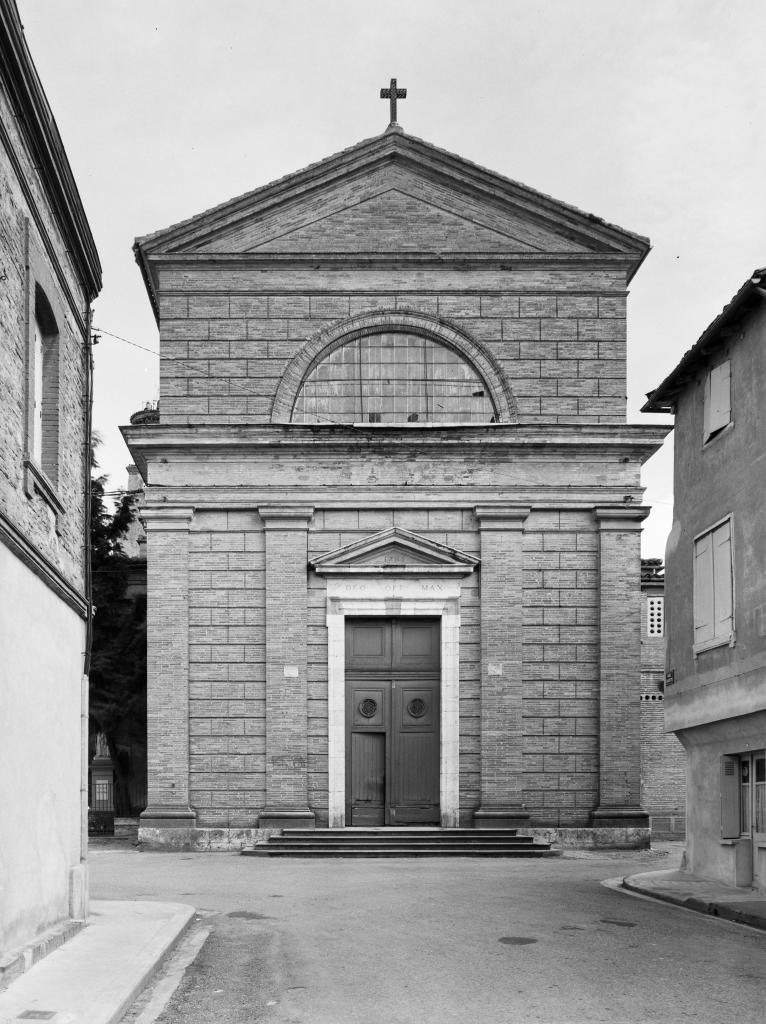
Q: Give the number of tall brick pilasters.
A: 4